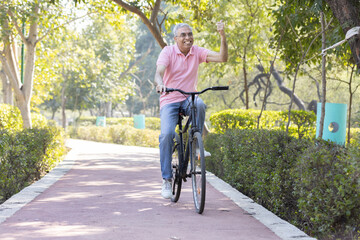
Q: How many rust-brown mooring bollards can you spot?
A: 0